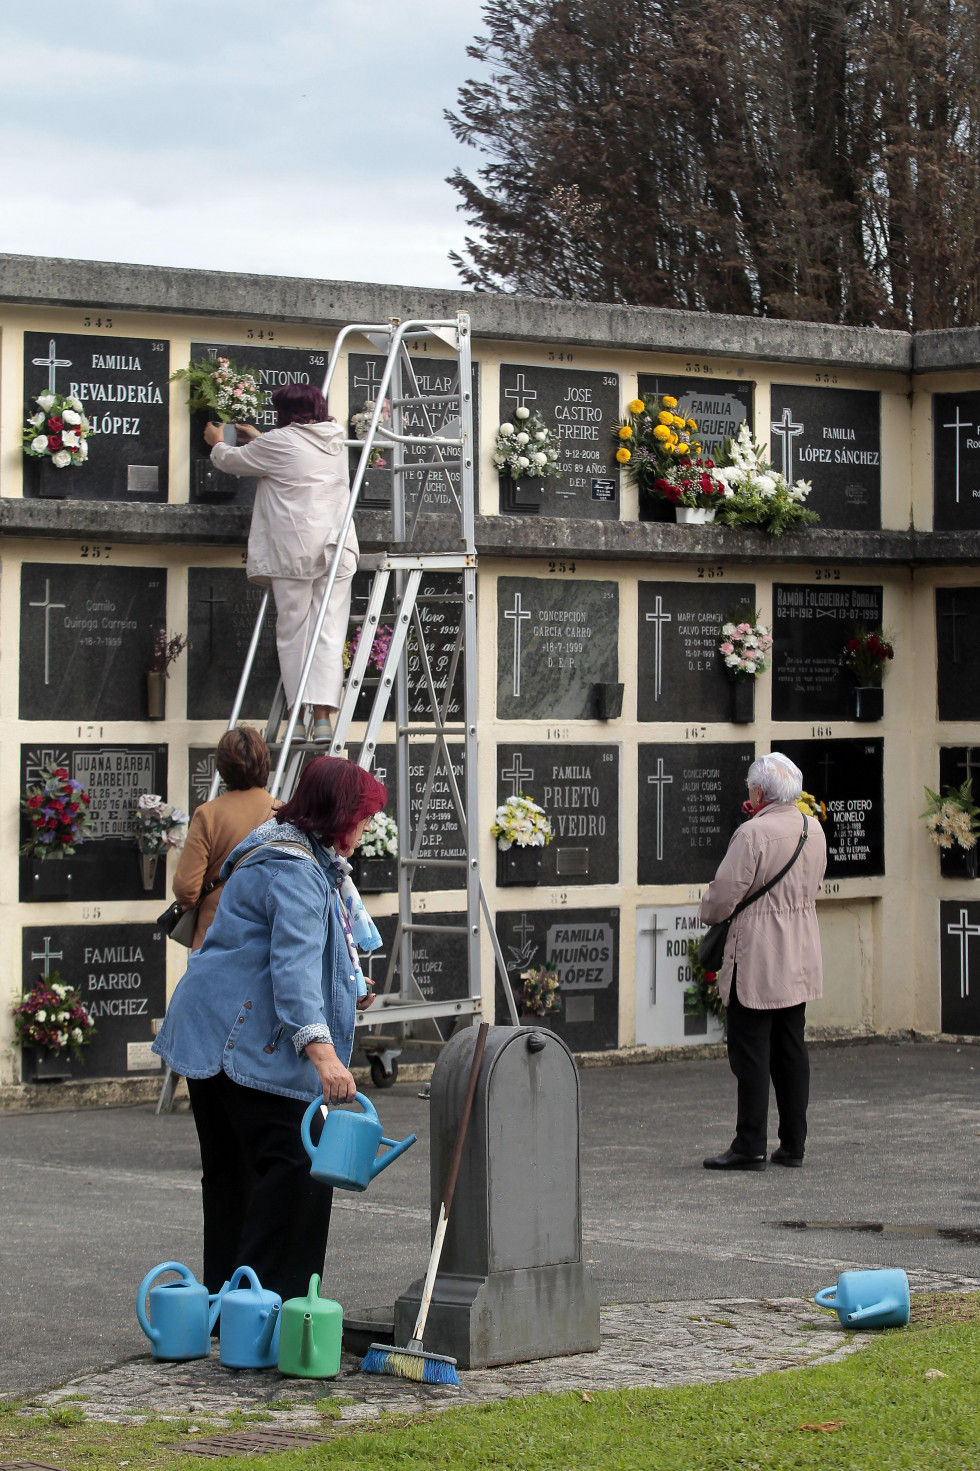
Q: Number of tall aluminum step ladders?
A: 1